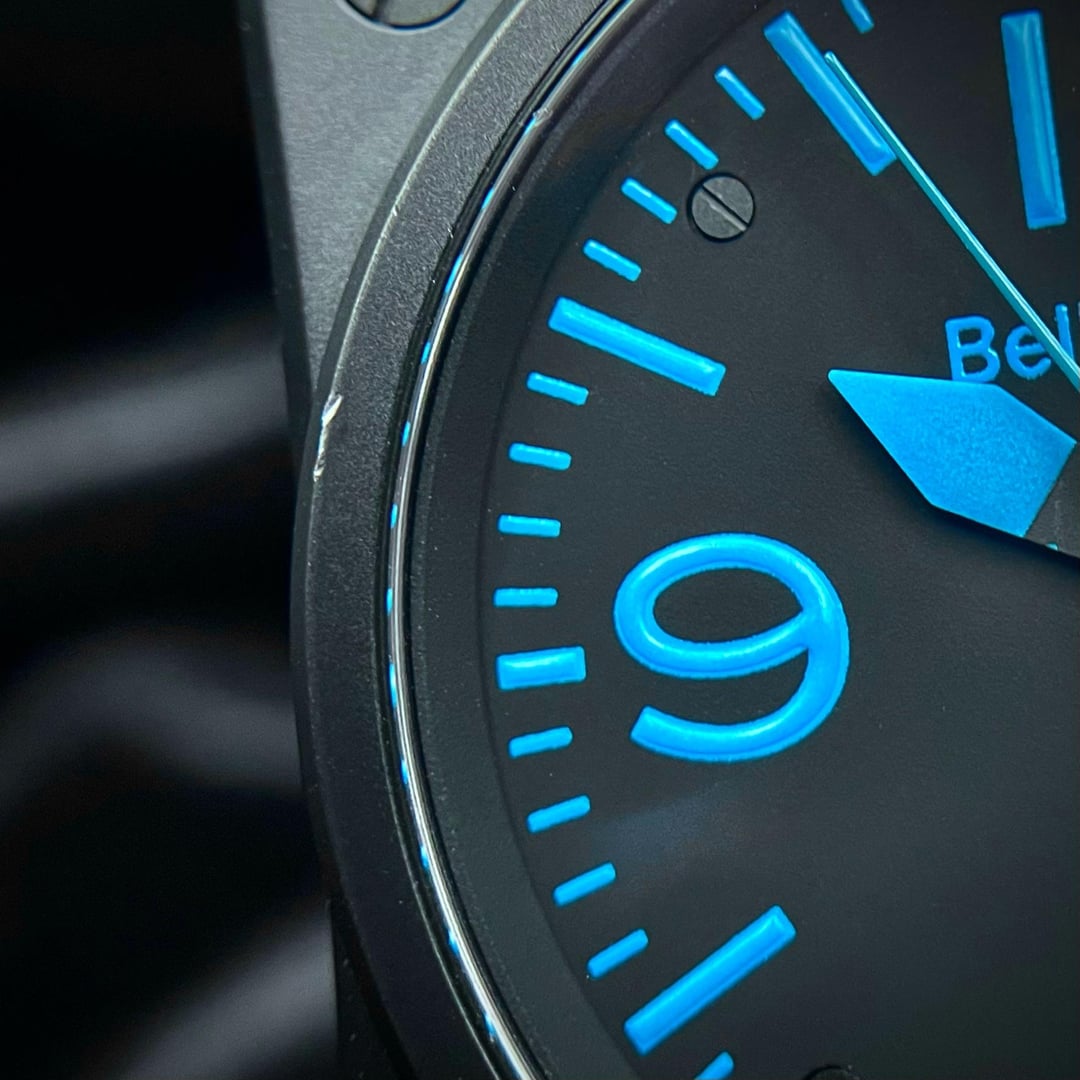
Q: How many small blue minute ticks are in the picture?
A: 14